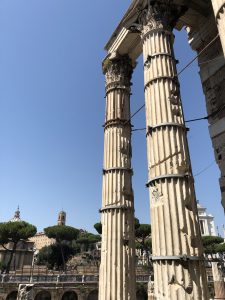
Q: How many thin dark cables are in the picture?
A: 3